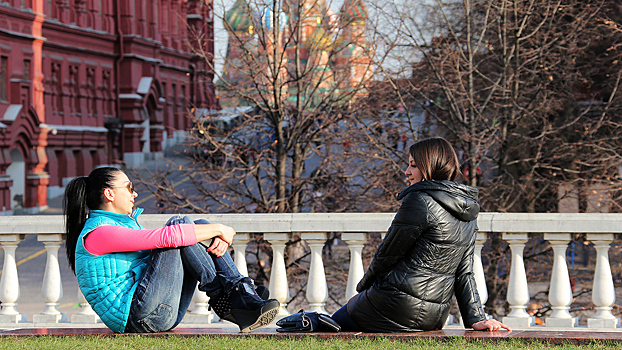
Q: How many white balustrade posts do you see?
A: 12